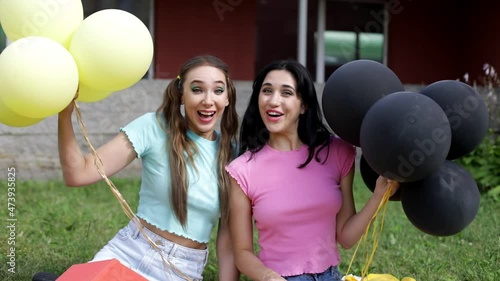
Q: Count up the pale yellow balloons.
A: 5